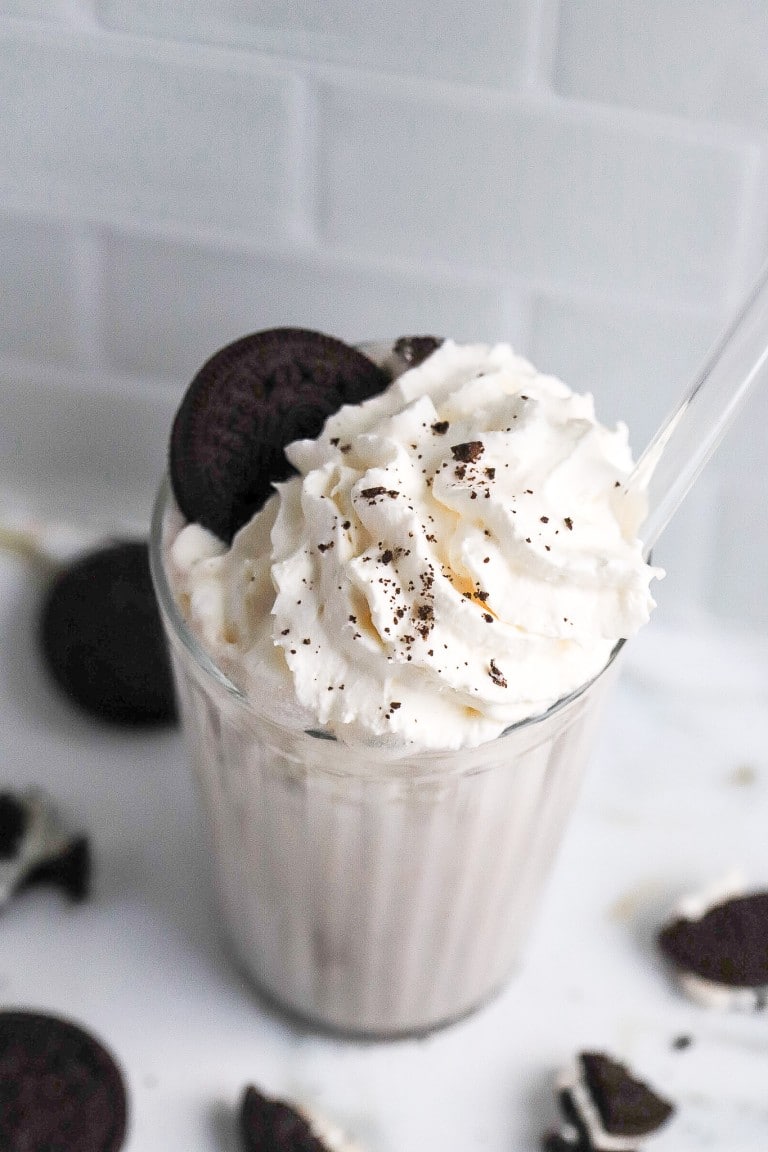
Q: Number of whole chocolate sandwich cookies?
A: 3